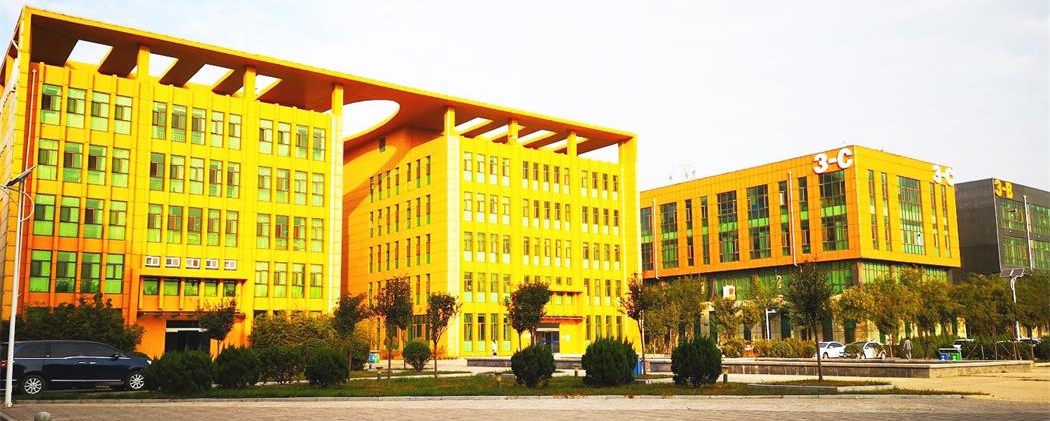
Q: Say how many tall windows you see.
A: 14